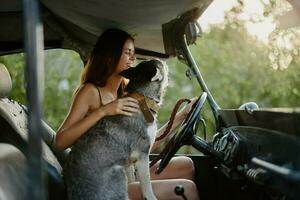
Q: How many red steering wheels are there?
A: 0